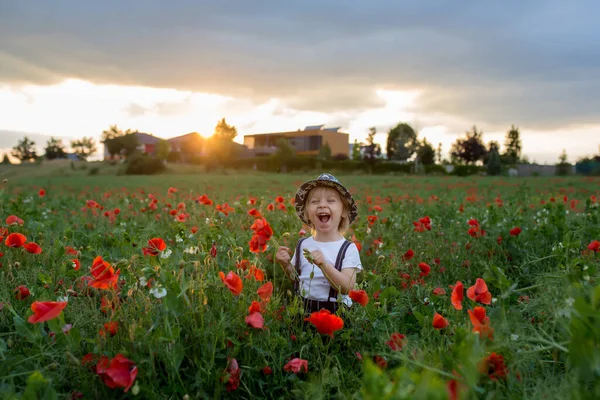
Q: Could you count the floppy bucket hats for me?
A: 1